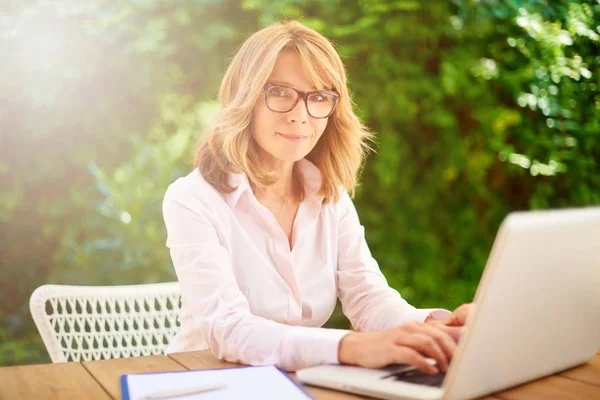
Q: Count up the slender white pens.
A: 1